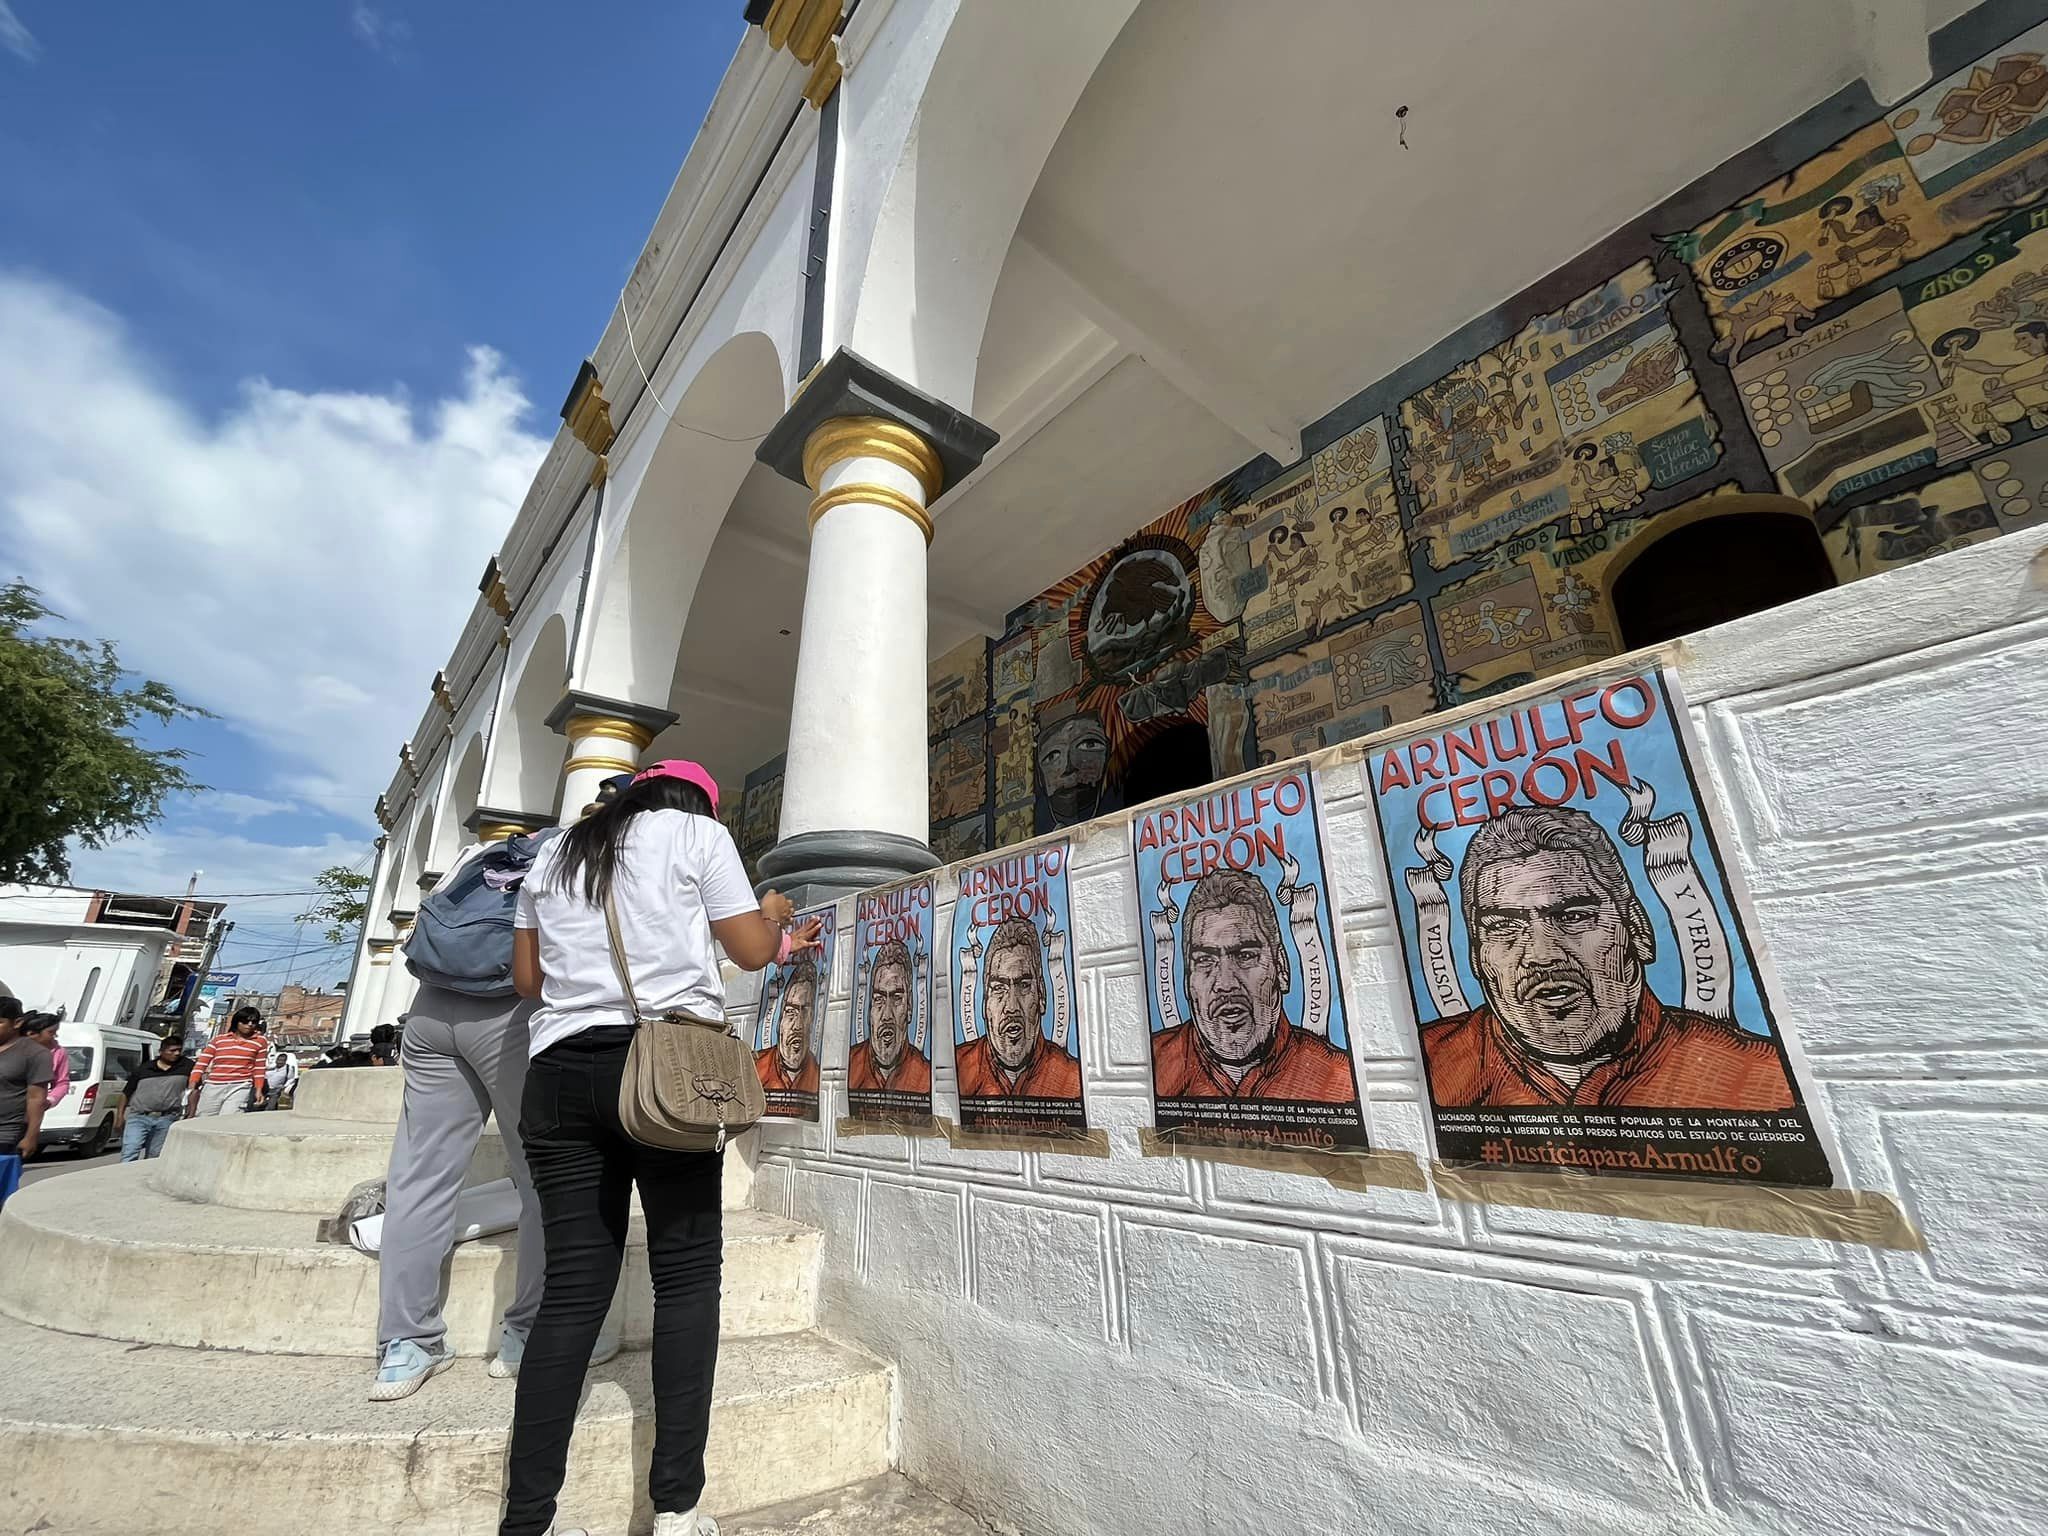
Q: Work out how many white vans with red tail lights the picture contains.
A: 1